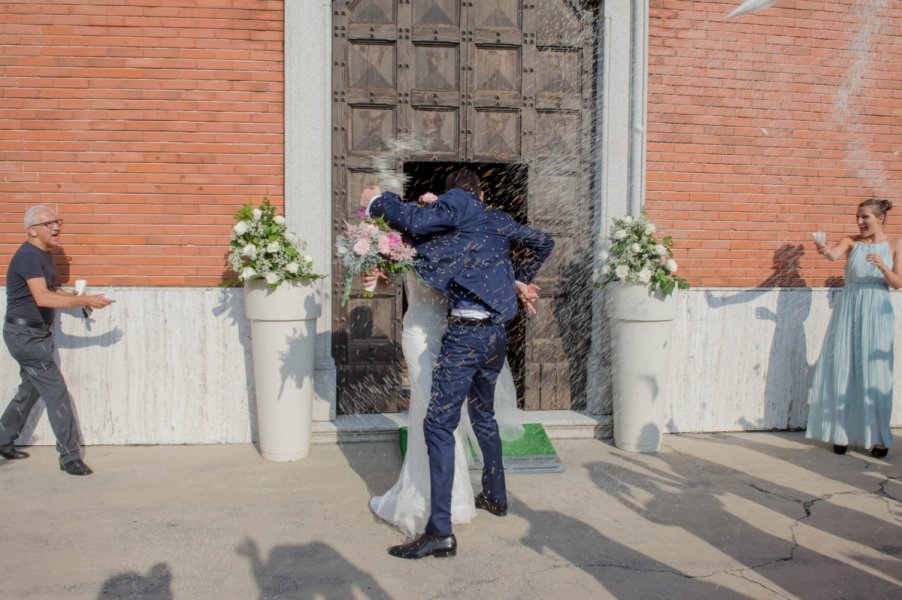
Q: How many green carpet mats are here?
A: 1